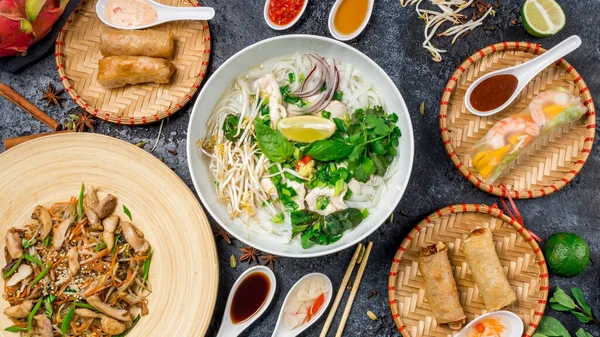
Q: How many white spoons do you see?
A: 7